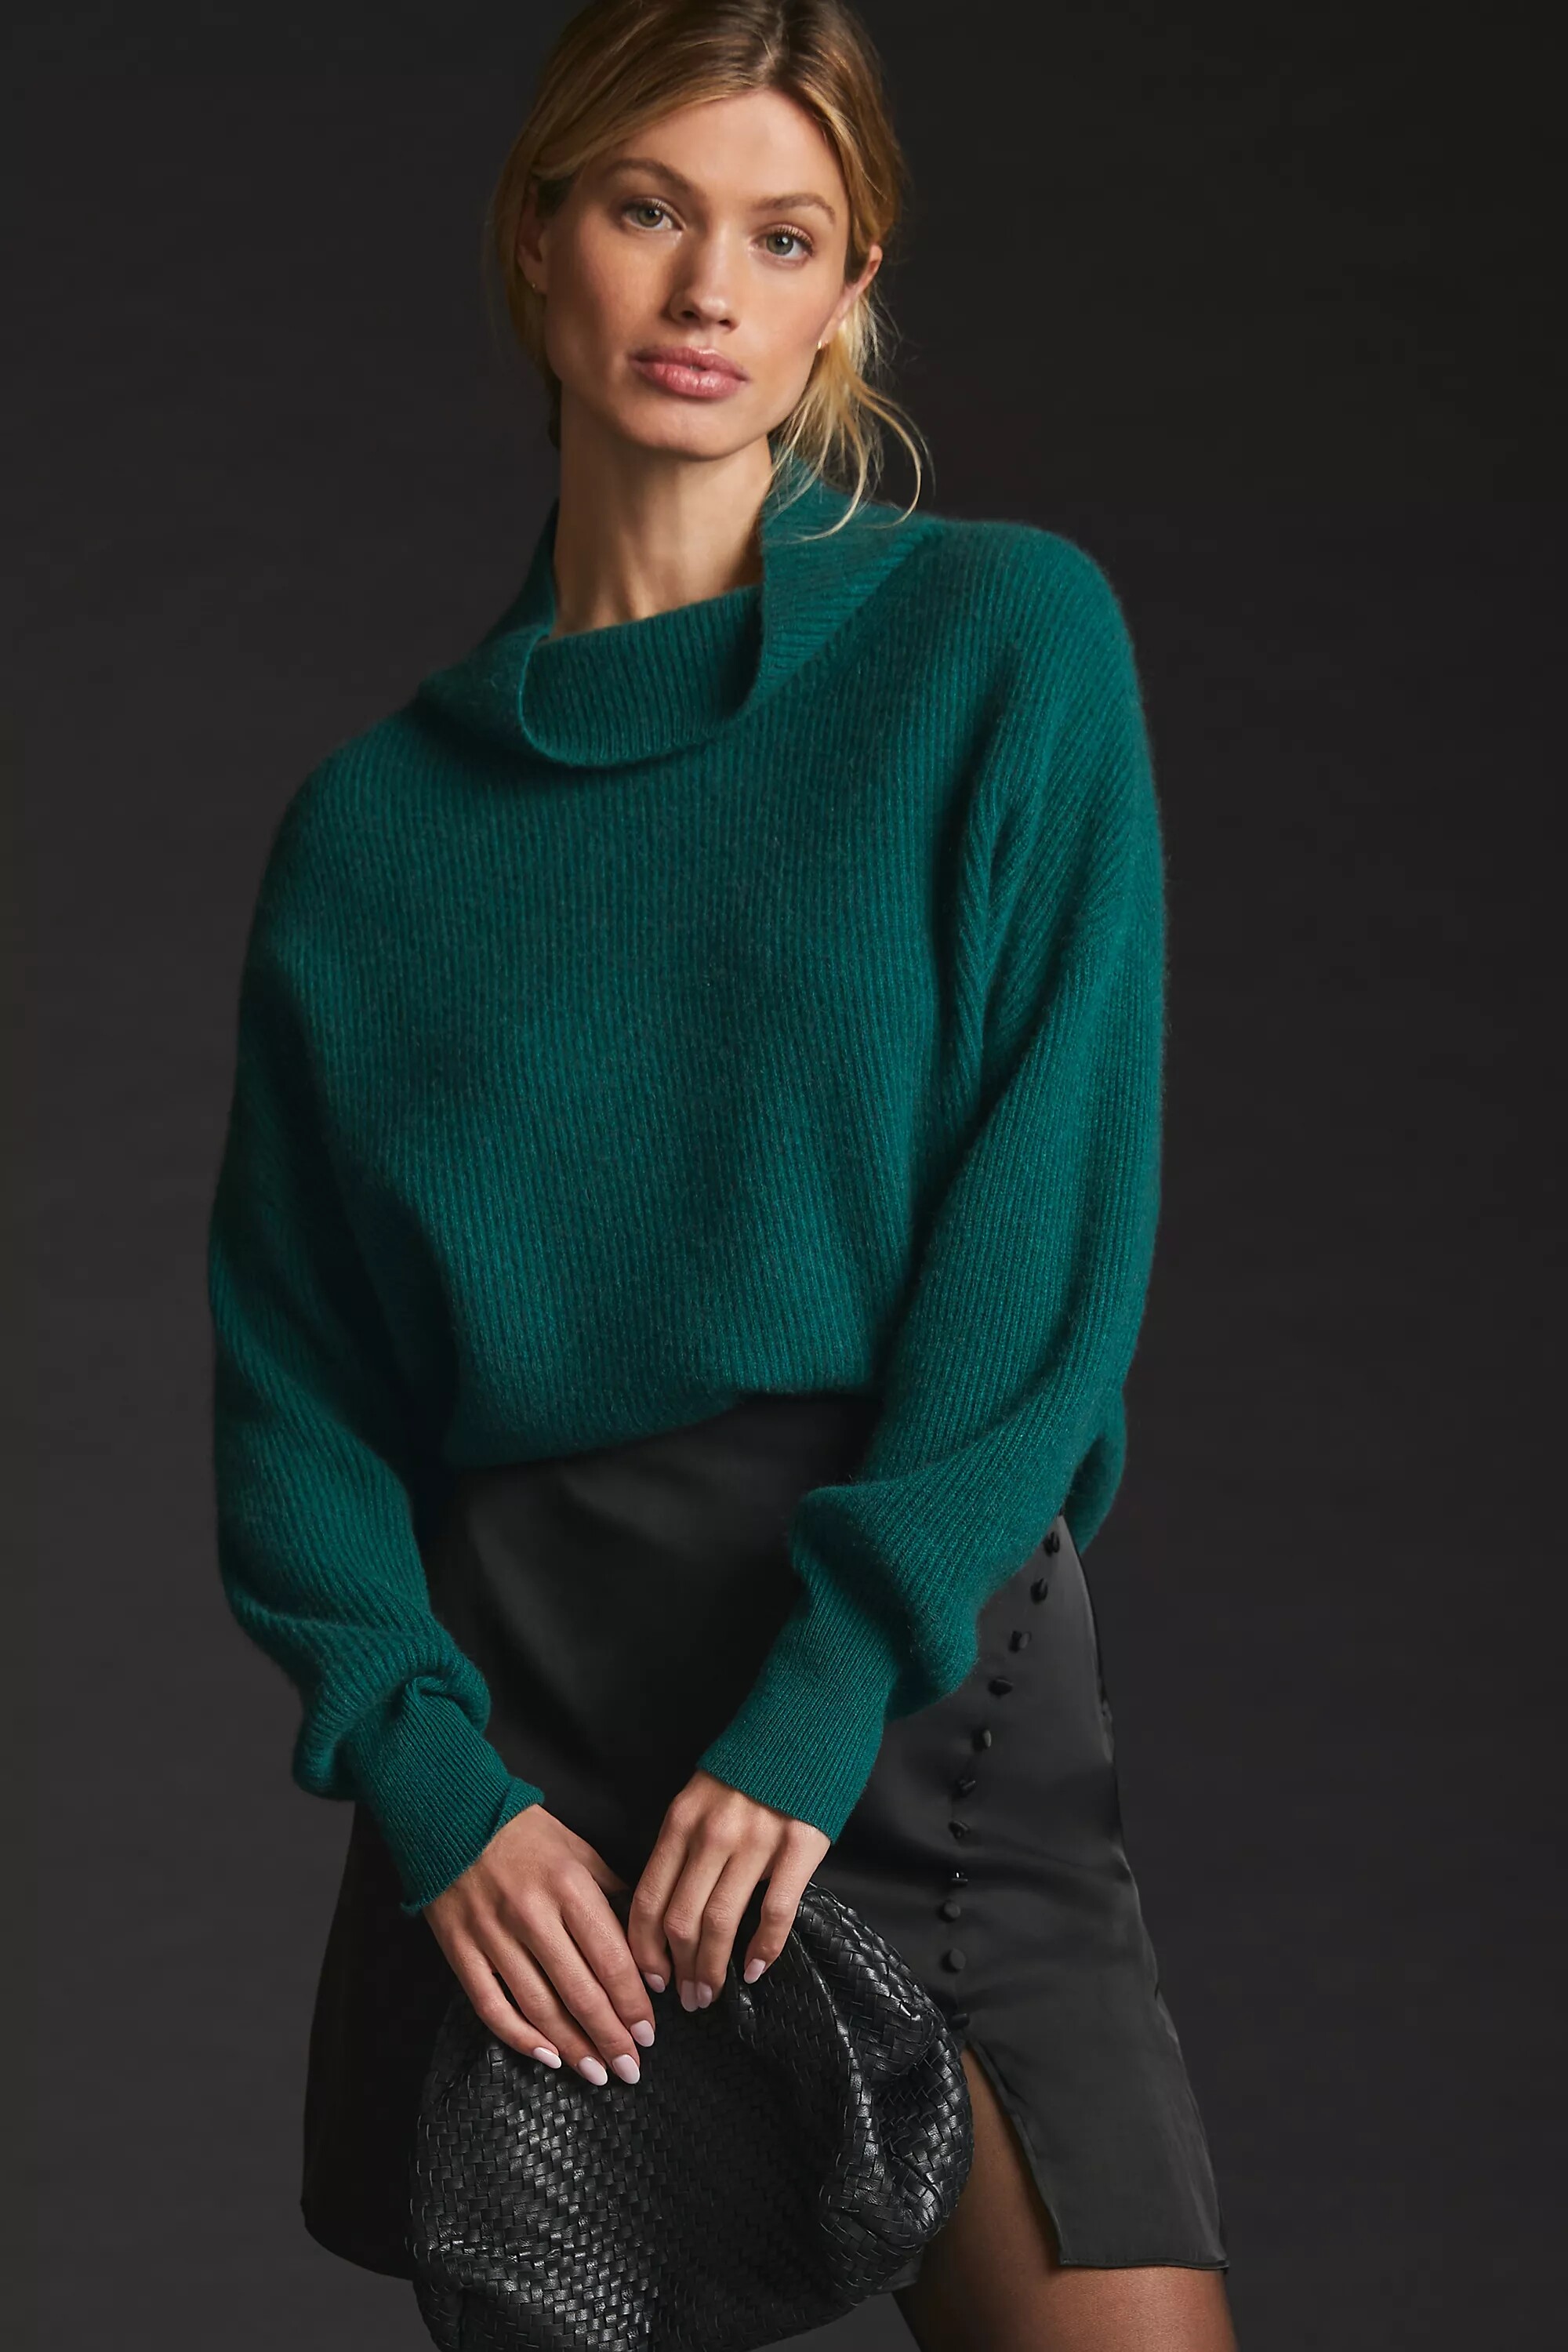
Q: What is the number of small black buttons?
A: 11